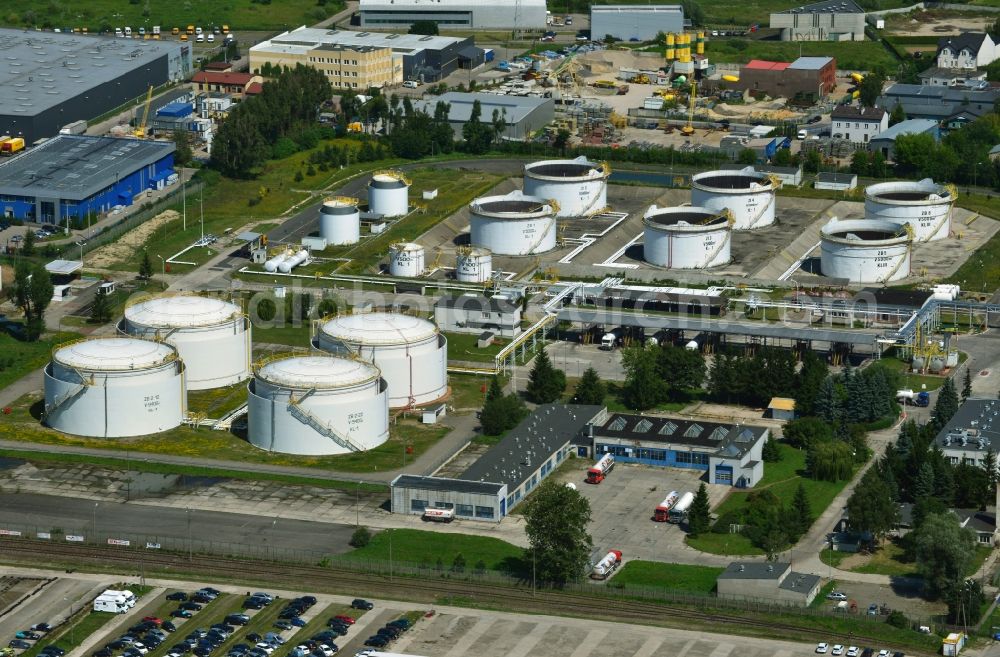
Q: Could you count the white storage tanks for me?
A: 14